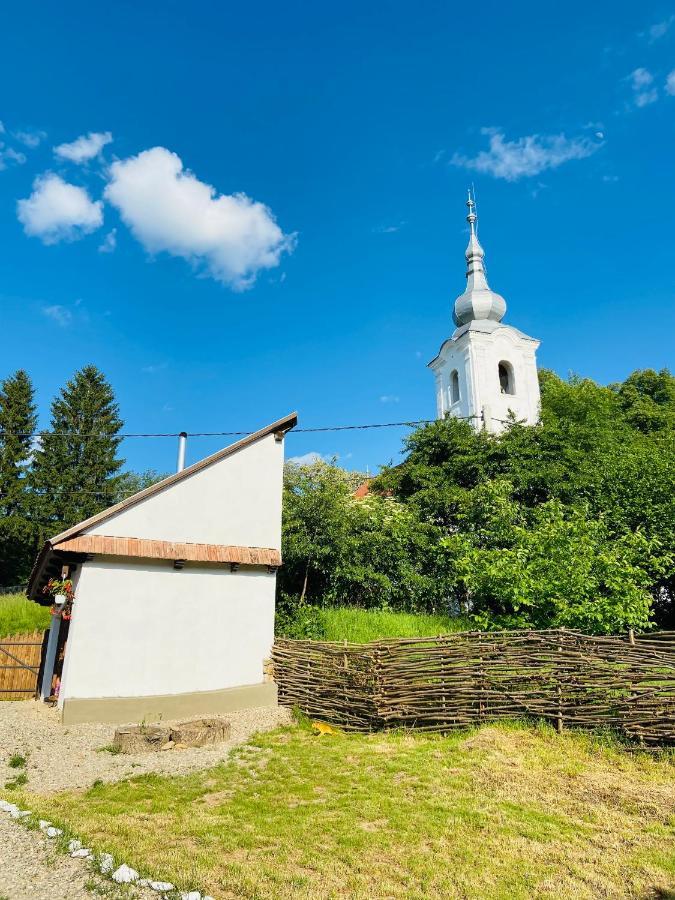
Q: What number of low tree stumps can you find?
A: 2